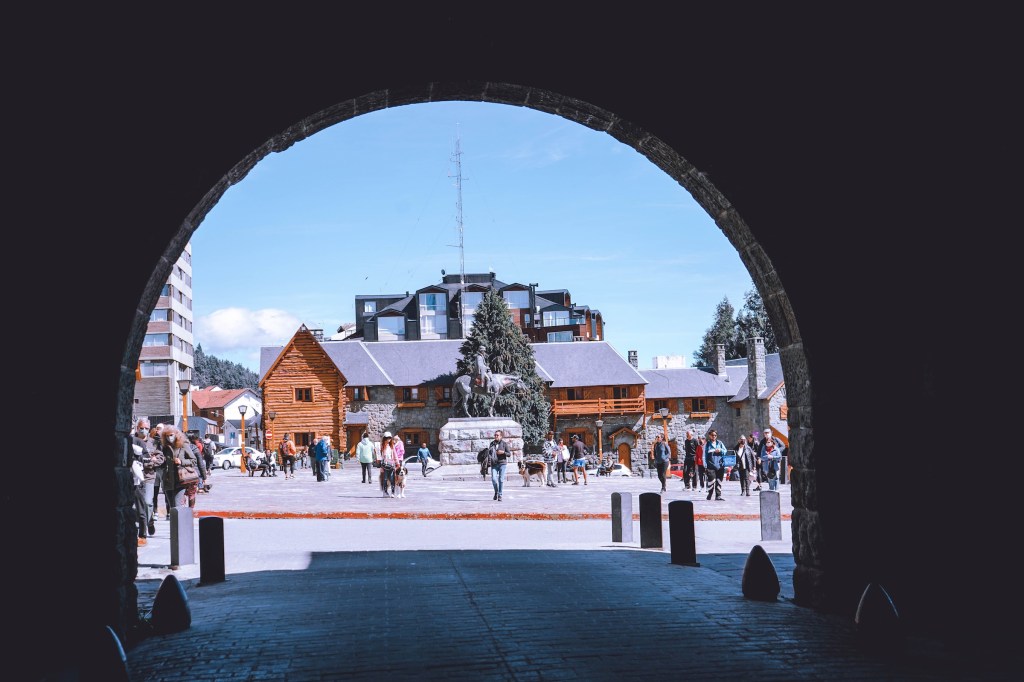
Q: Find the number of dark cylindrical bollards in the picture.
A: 3